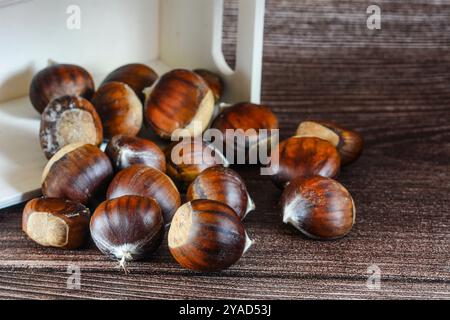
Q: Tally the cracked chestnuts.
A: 0